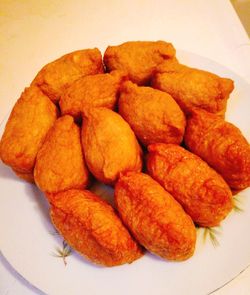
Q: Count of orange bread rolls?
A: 12